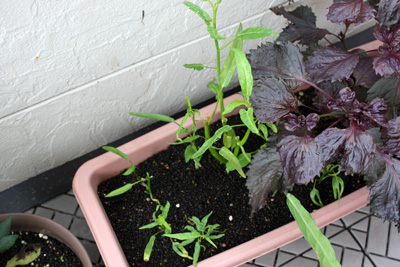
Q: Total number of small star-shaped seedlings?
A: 2